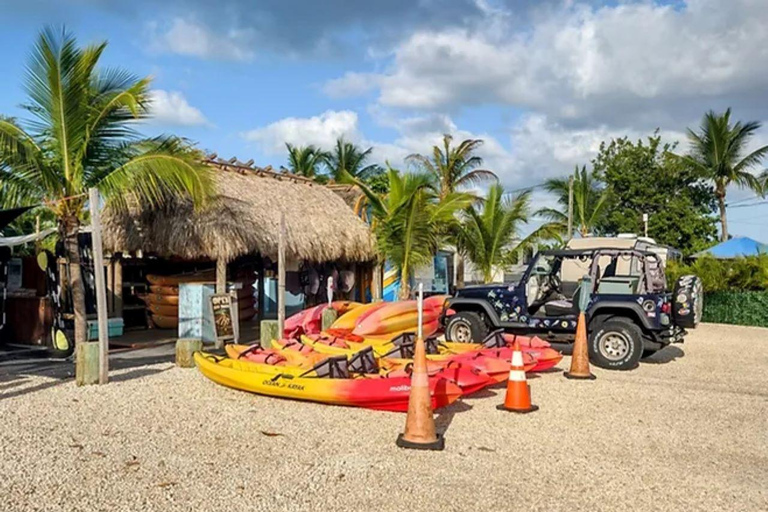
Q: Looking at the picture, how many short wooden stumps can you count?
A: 4